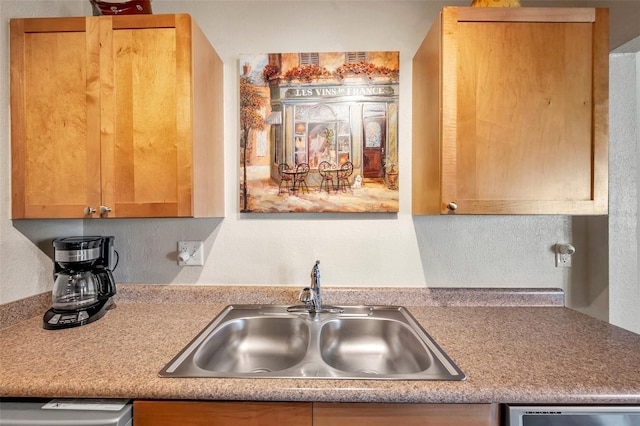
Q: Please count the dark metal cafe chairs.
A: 4